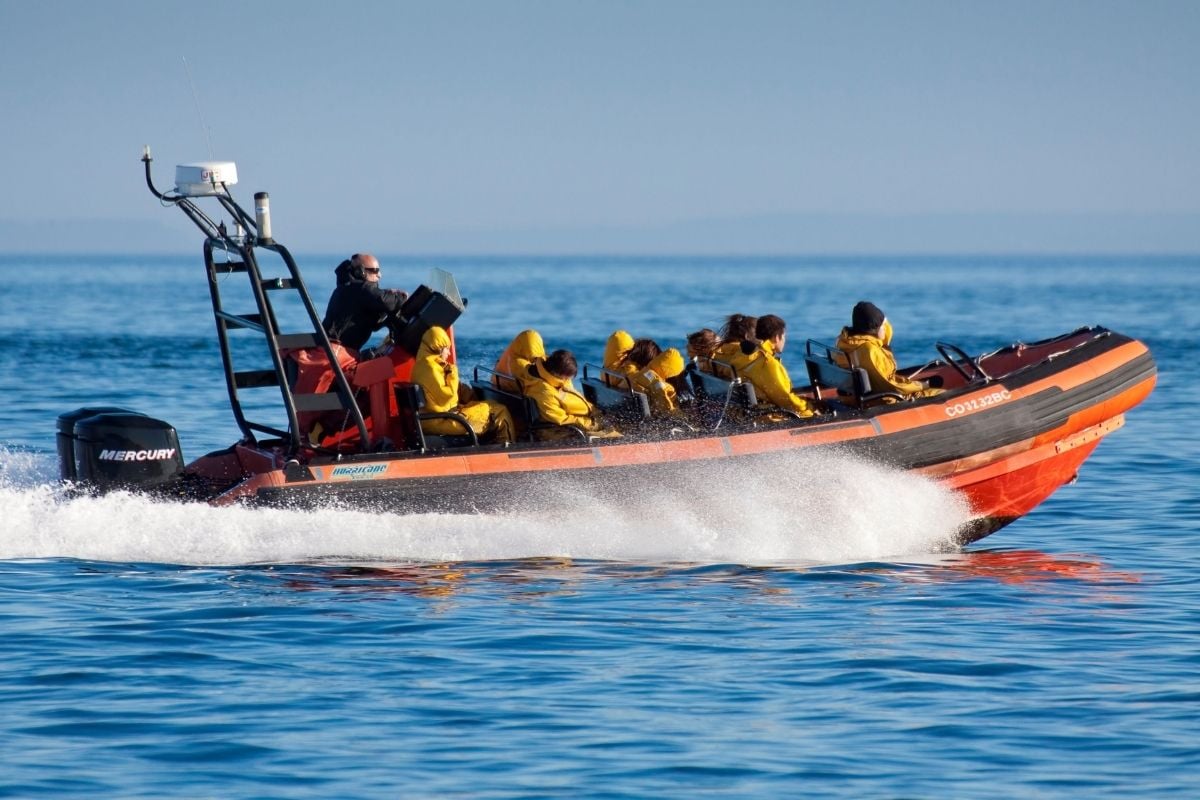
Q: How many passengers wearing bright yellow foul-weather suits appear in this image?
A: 11